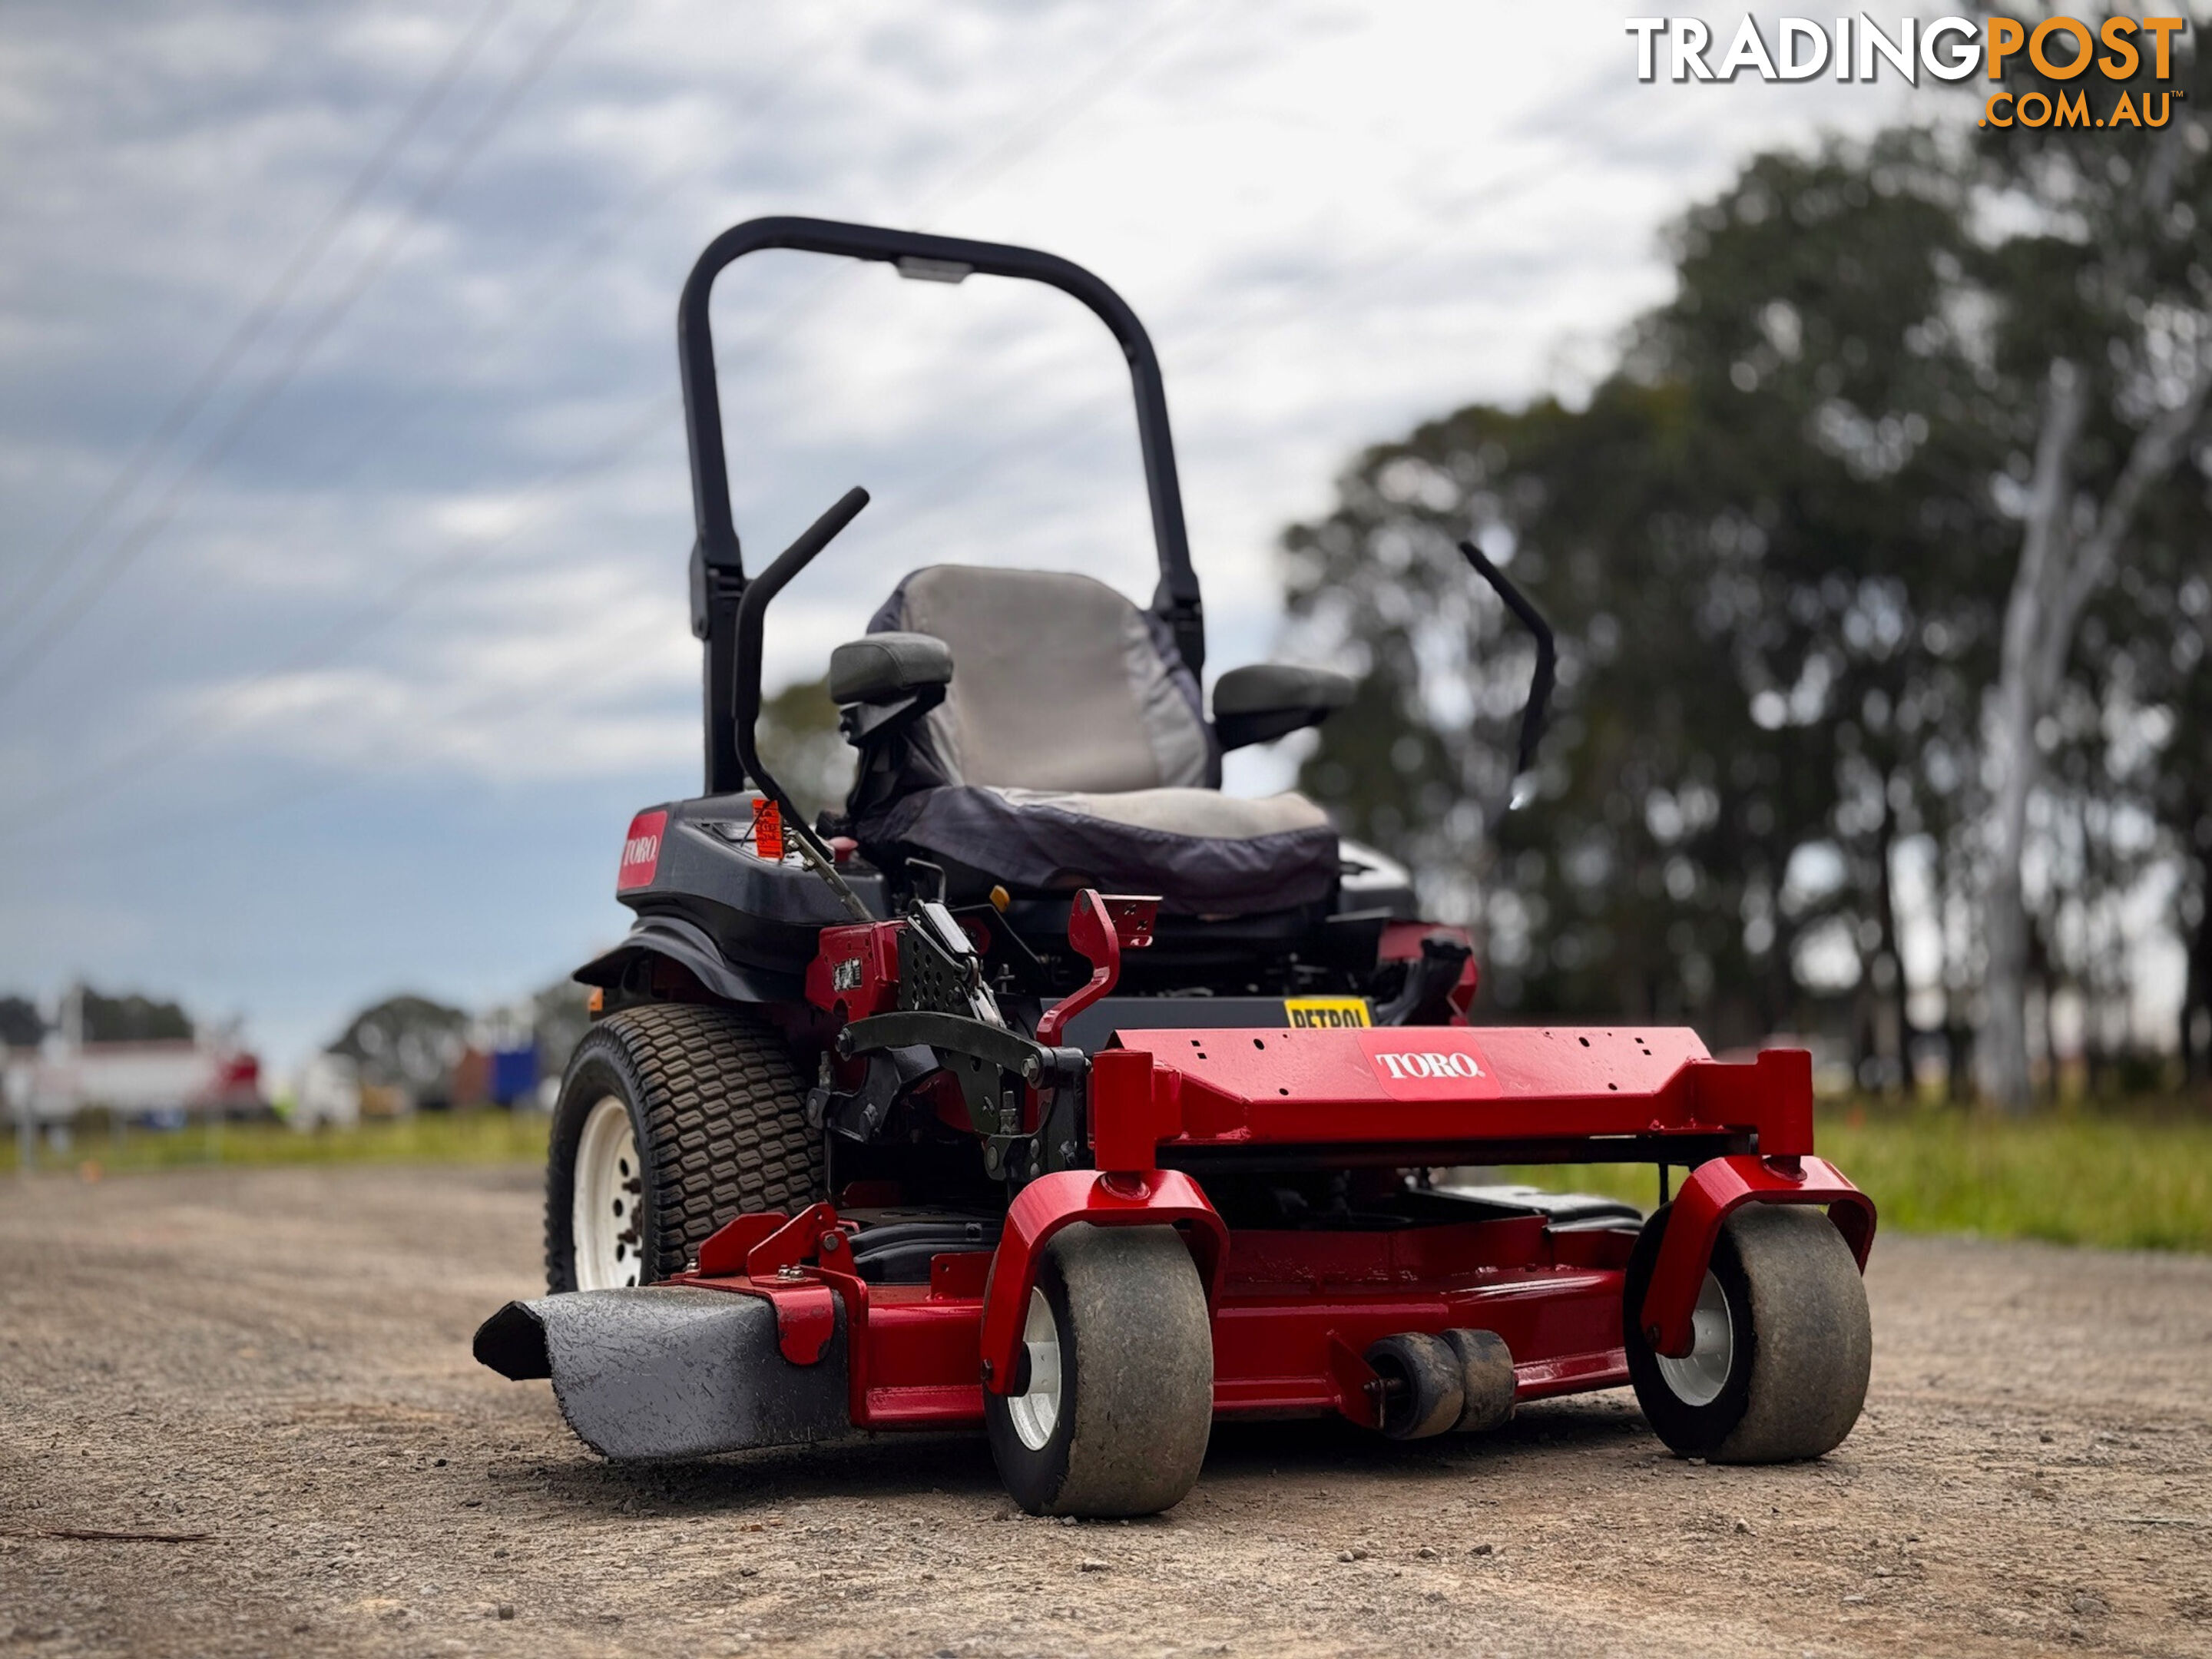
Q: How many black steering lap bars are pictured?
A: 2